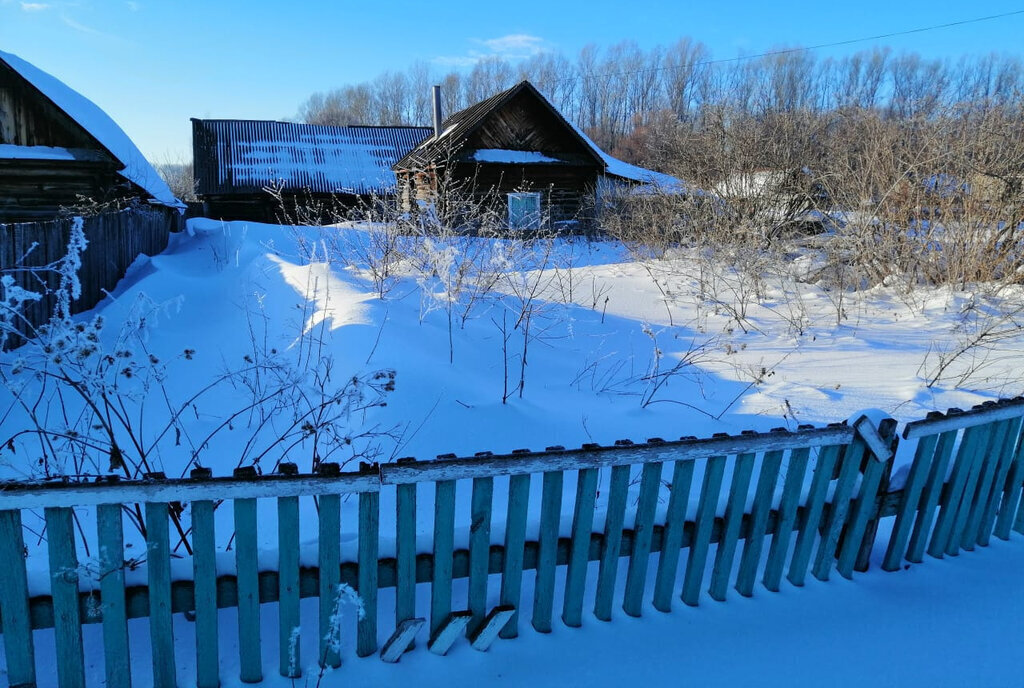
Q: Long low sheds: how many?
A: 1